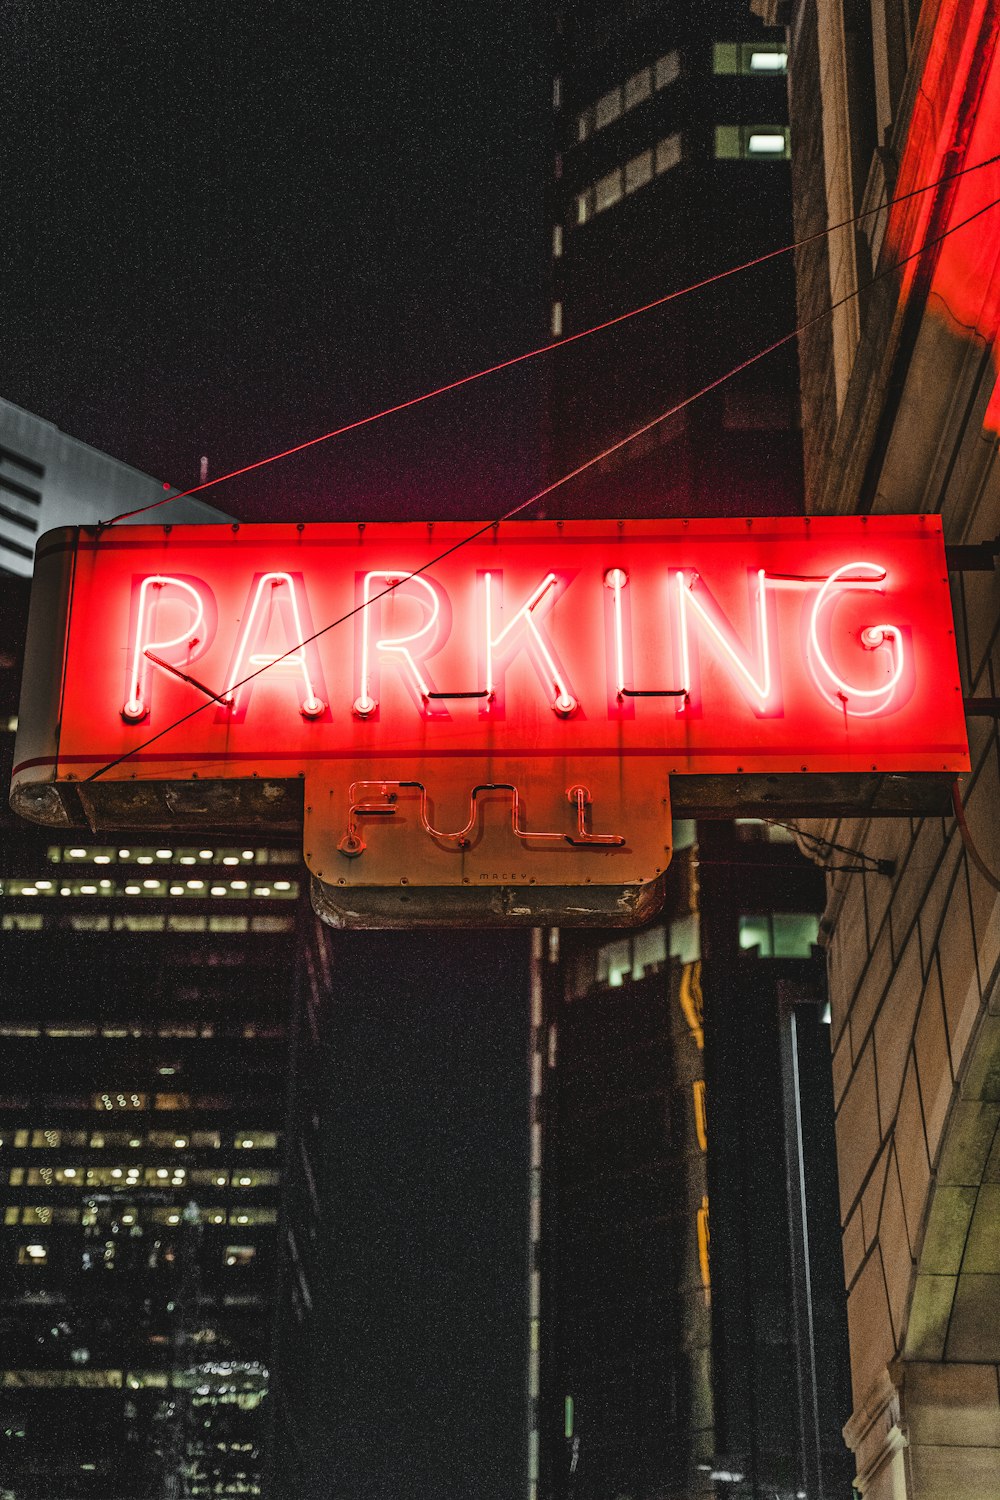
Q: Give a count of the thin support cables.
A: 2